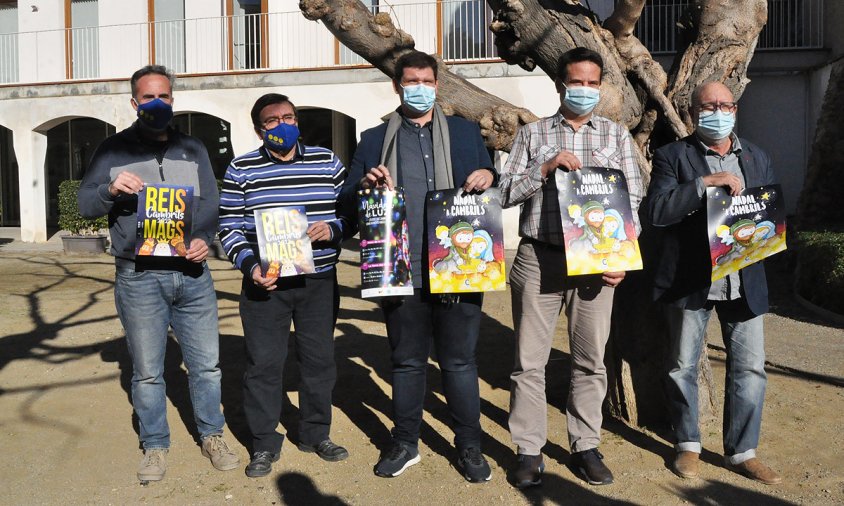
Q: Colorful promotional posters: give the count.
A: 6